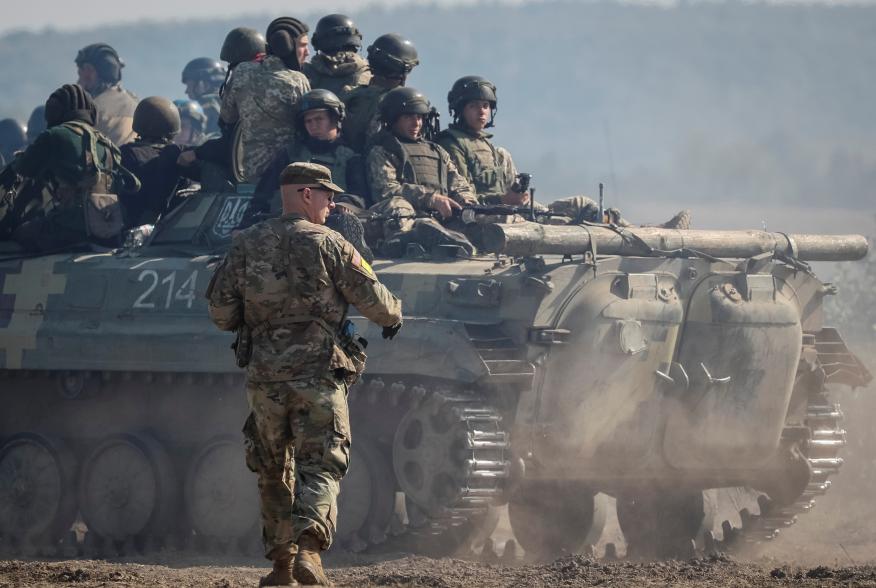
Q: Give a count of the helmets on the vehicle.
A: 14